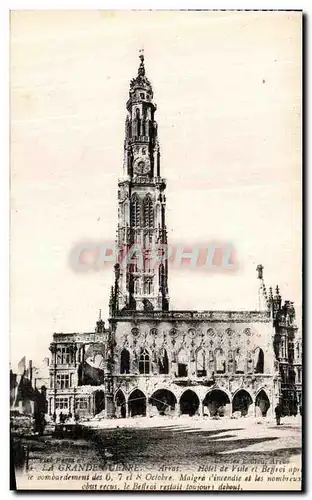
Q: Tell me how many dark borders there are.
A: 2